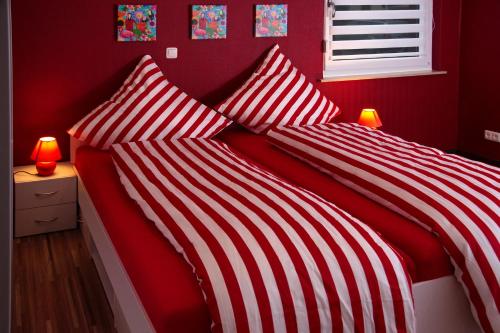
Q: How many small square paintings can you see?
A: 3